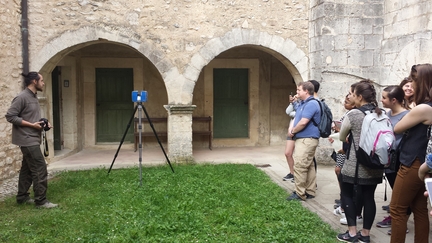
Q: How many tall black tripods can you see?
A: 1